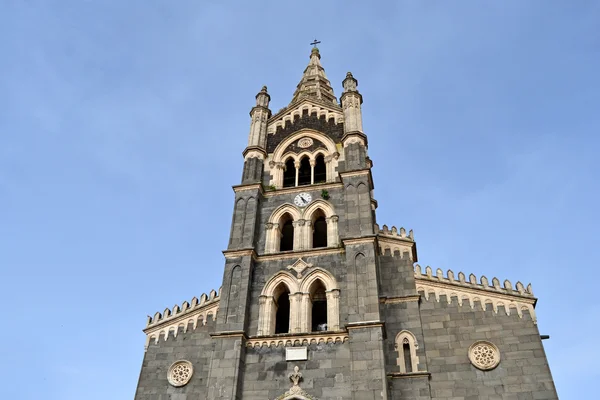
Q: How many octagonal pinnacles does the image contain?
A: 2